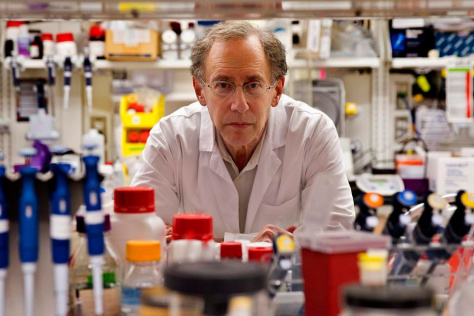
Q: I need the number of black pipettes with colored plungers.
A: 5